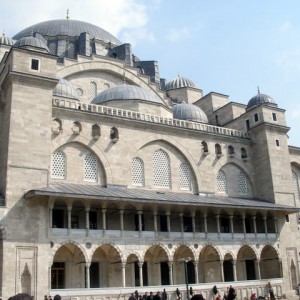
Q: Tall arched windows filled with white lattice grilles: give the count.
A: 7